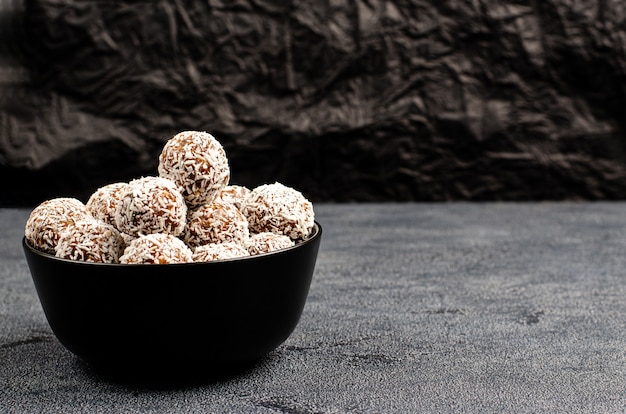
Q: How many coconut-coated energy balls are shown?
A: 11